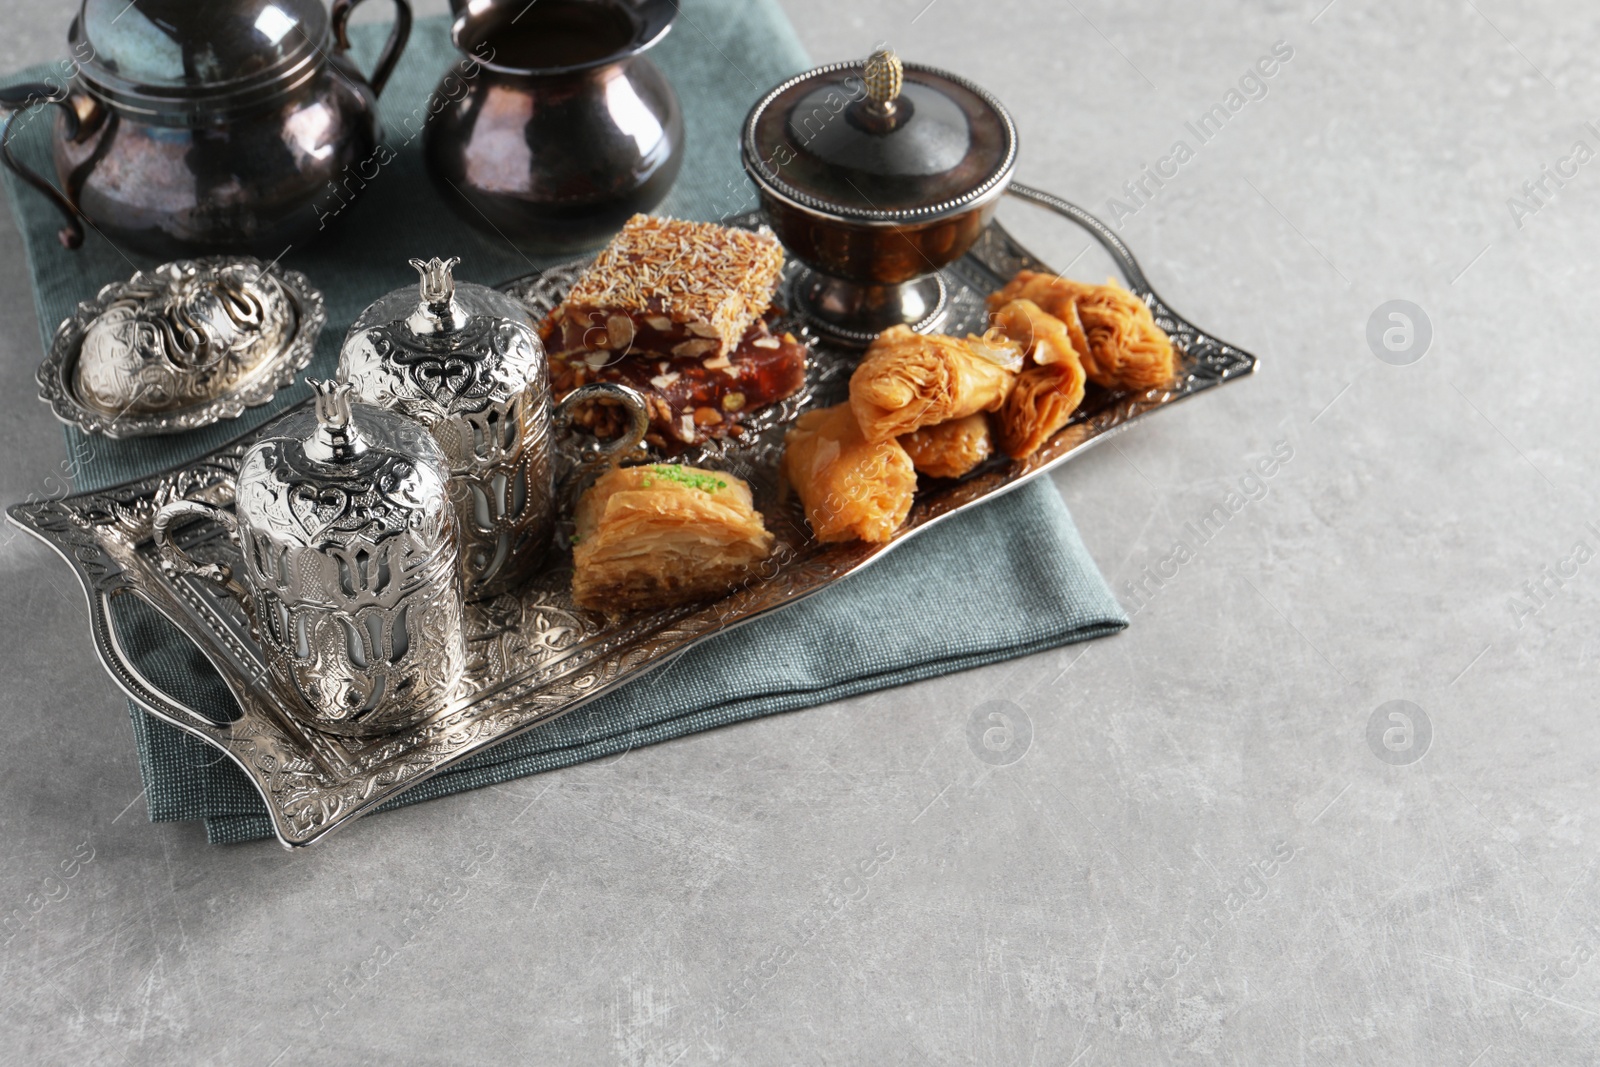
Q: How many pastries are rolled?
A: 5